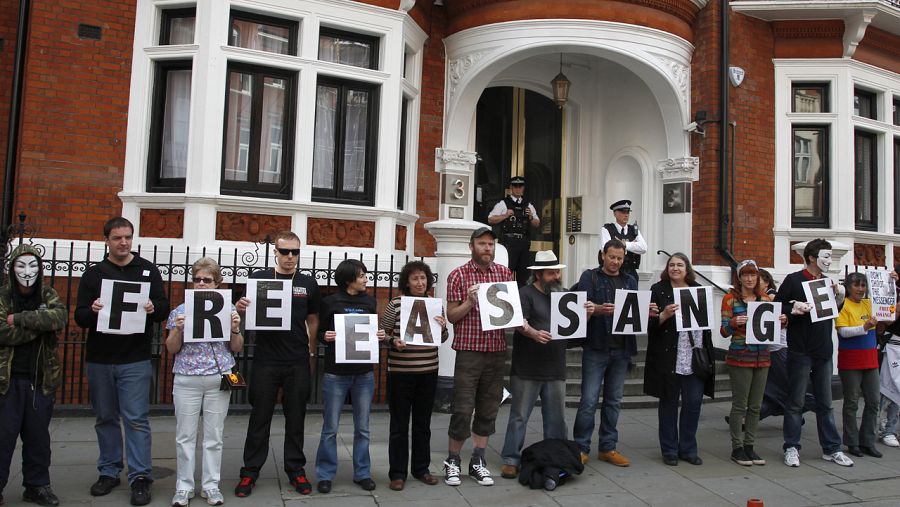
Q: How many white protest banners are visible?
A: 12